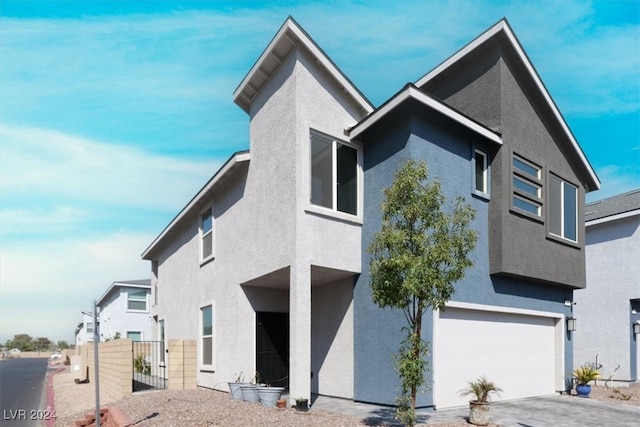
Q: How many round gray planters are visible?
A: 3